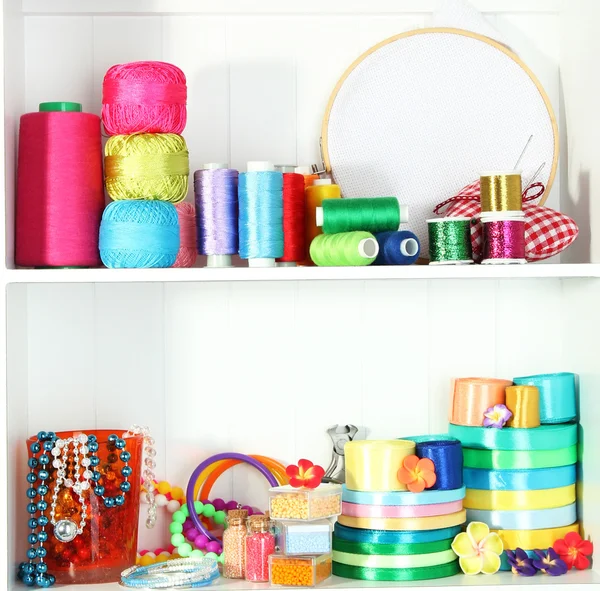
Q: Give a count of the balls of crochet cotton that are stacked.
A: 3